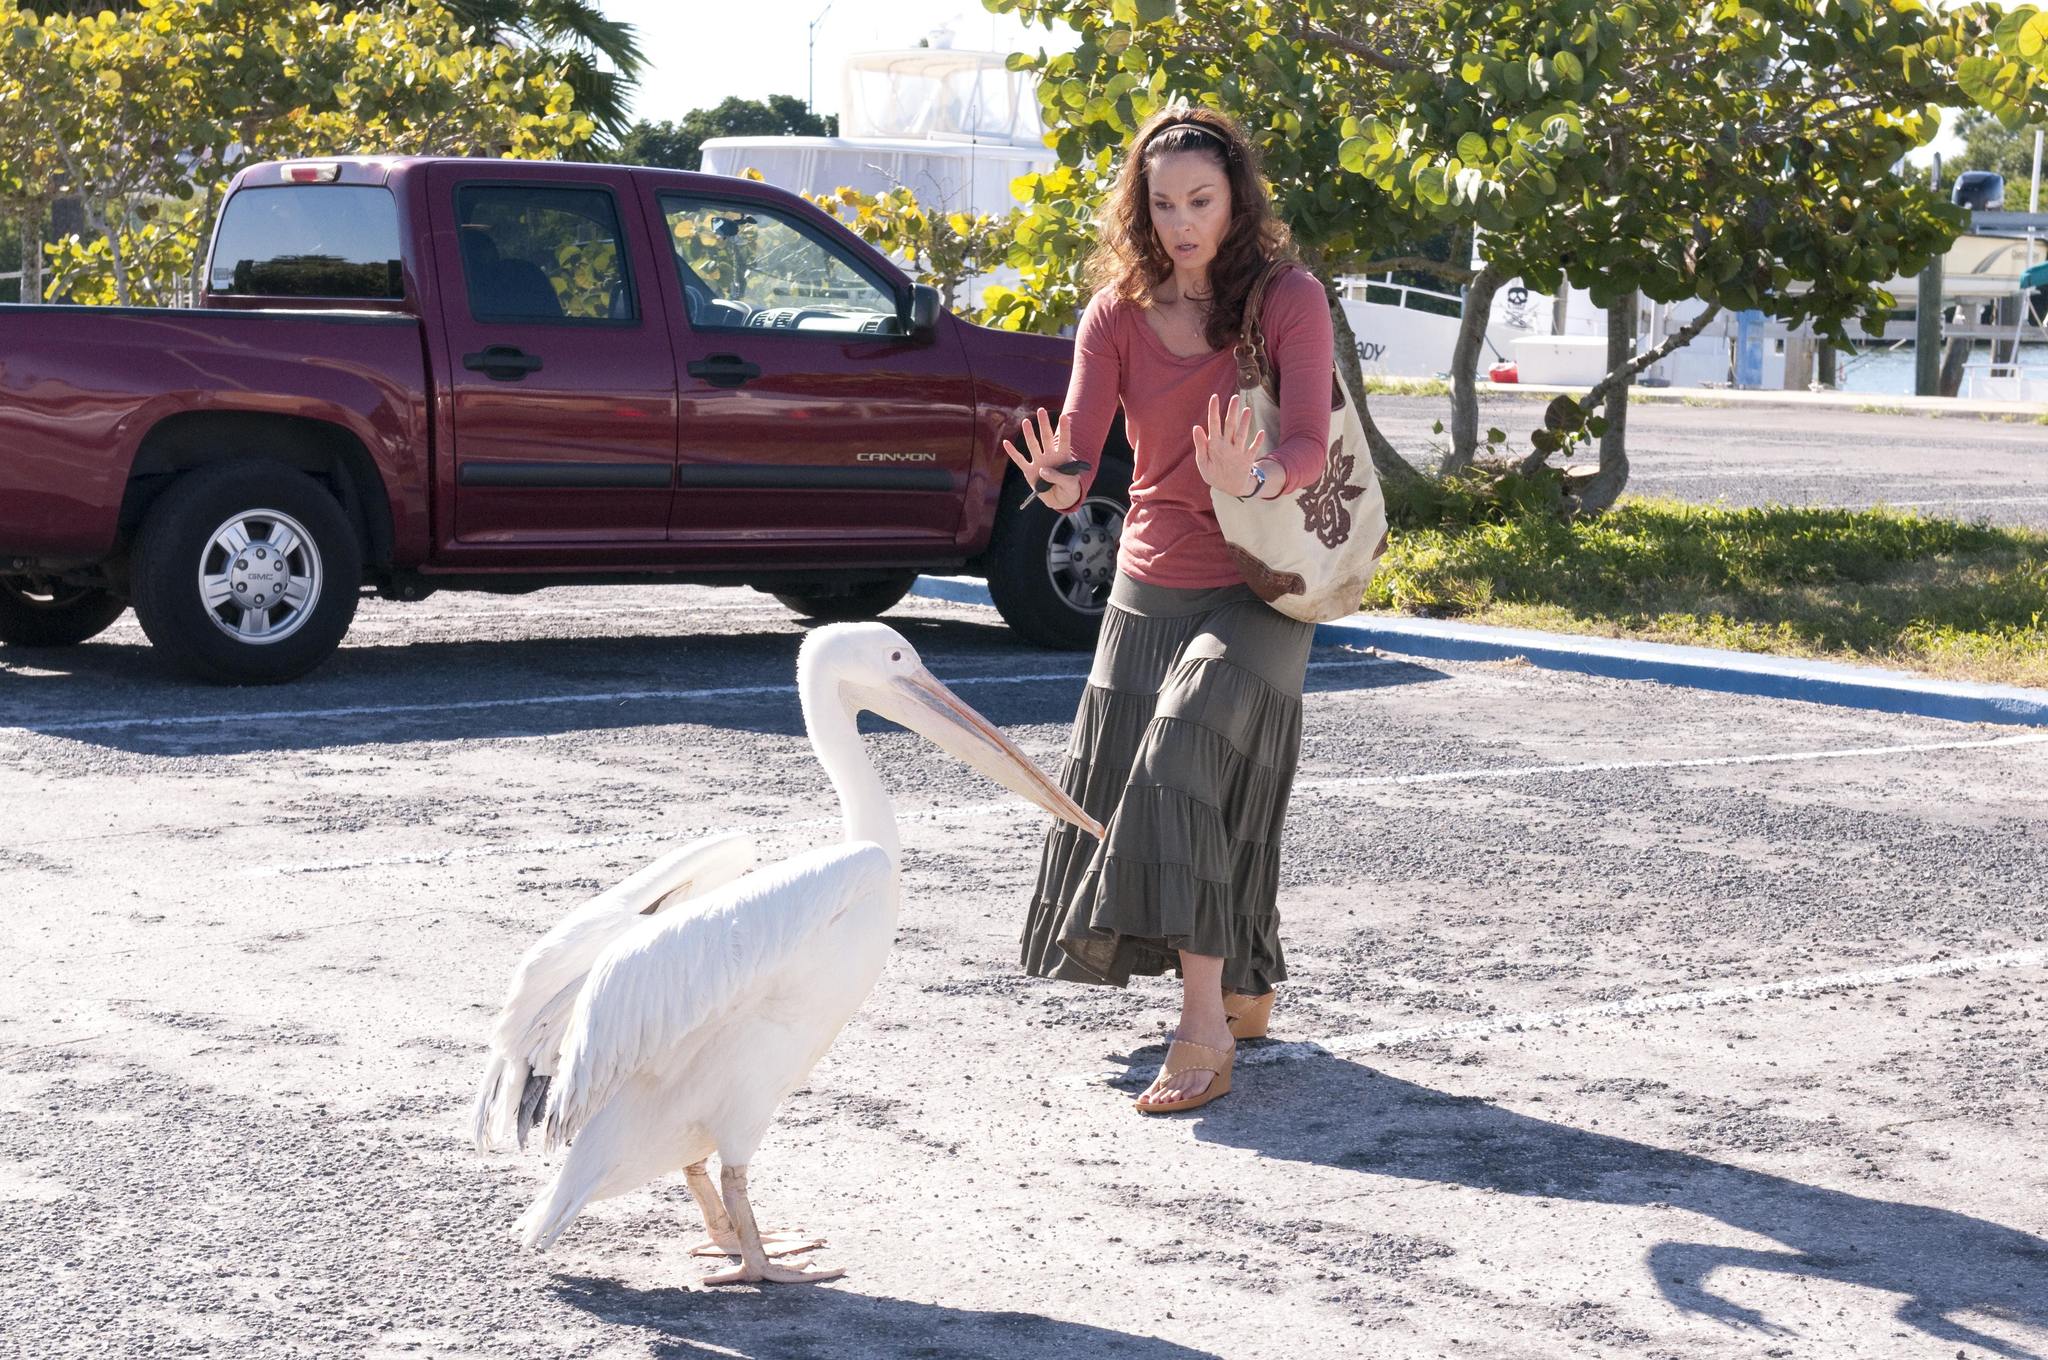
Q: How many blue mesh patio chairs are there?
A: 0